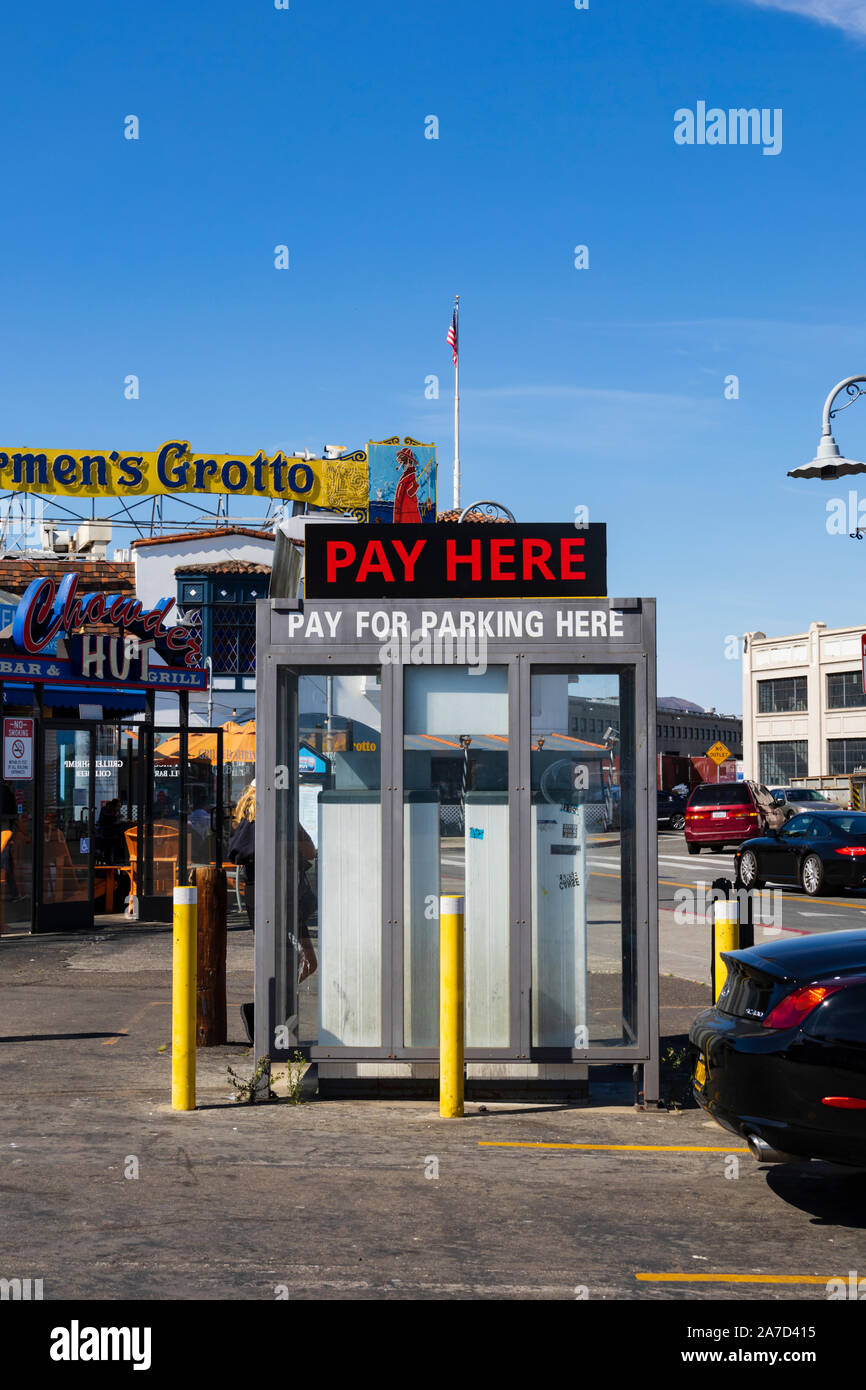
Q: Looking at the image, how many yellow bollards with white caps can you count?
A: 3